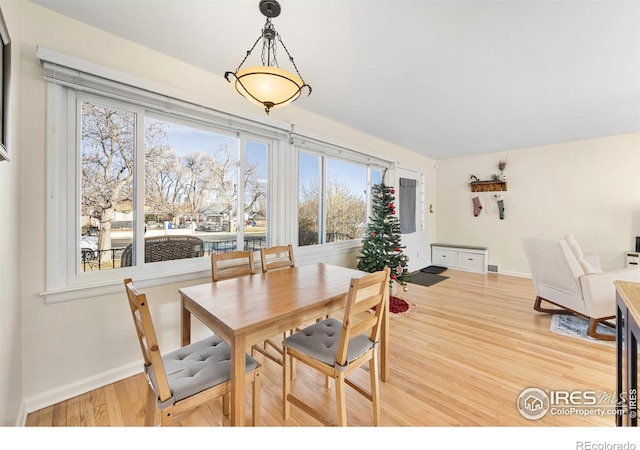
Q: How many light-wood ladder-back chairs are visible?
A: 4